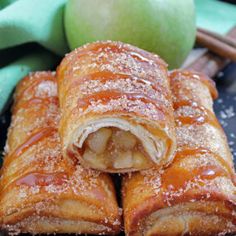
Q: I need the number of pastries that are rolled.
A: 3